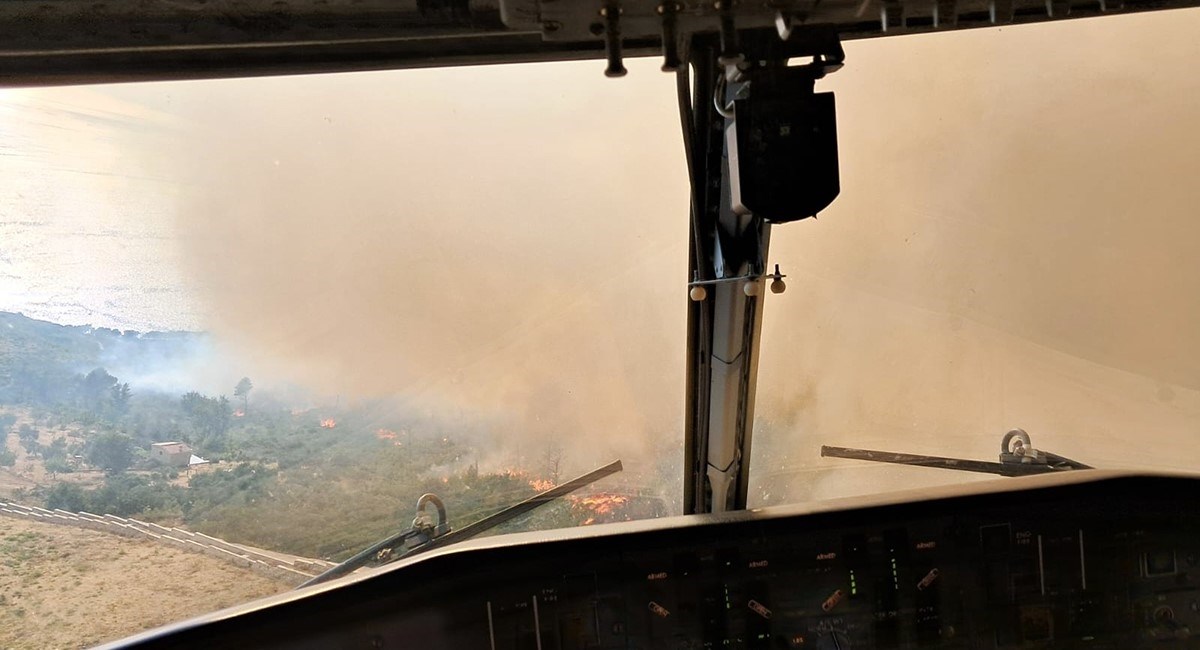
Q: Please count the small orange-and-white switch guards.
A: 4